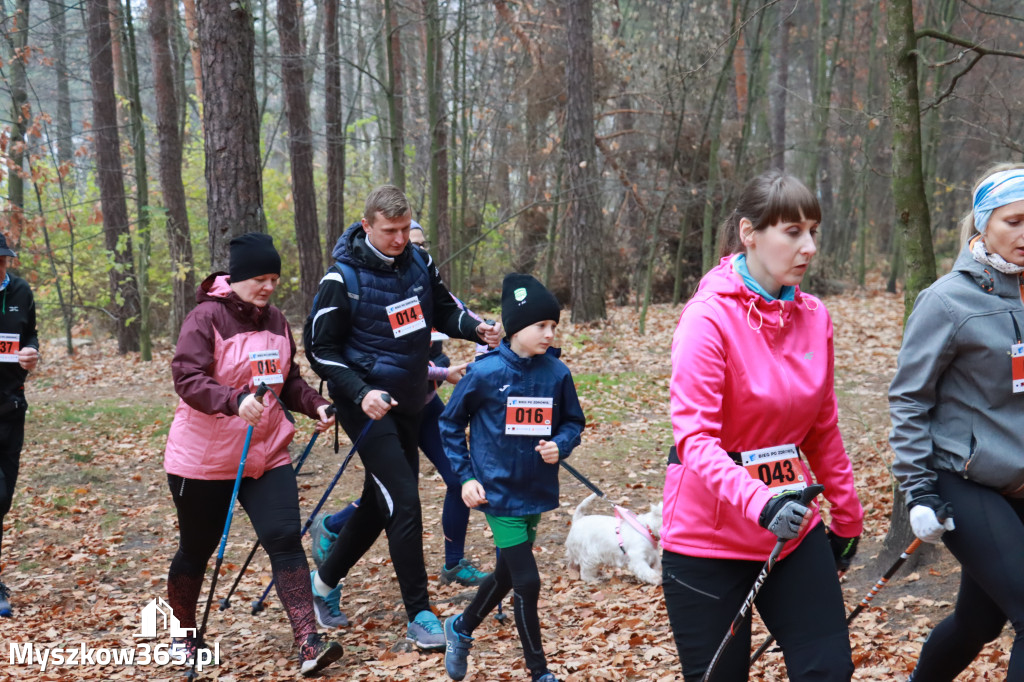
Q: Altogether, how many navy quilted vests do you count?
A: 1